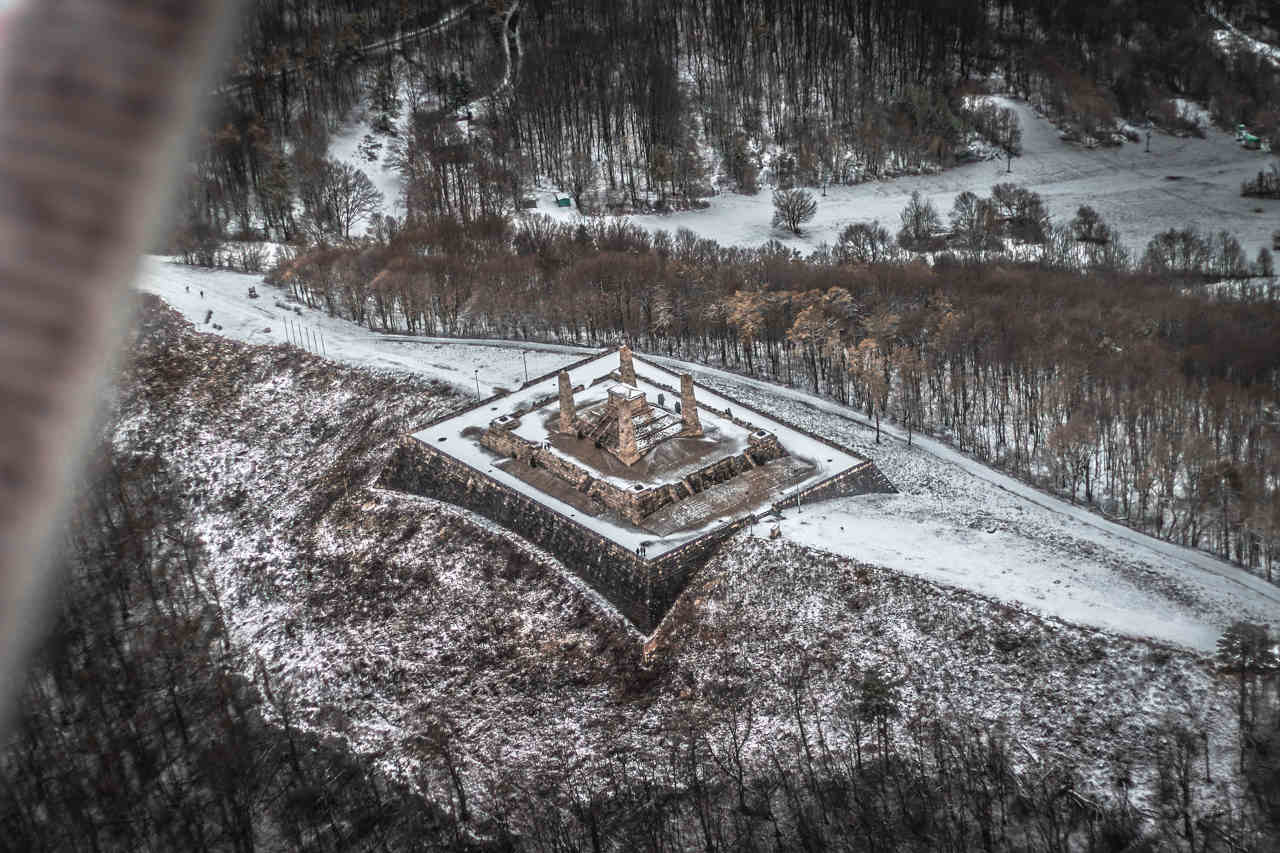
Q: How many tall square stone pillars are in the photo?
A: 4